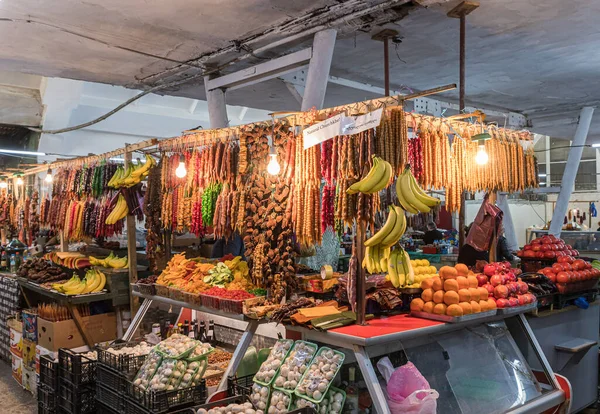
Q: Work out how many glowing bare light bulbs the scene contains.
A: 6